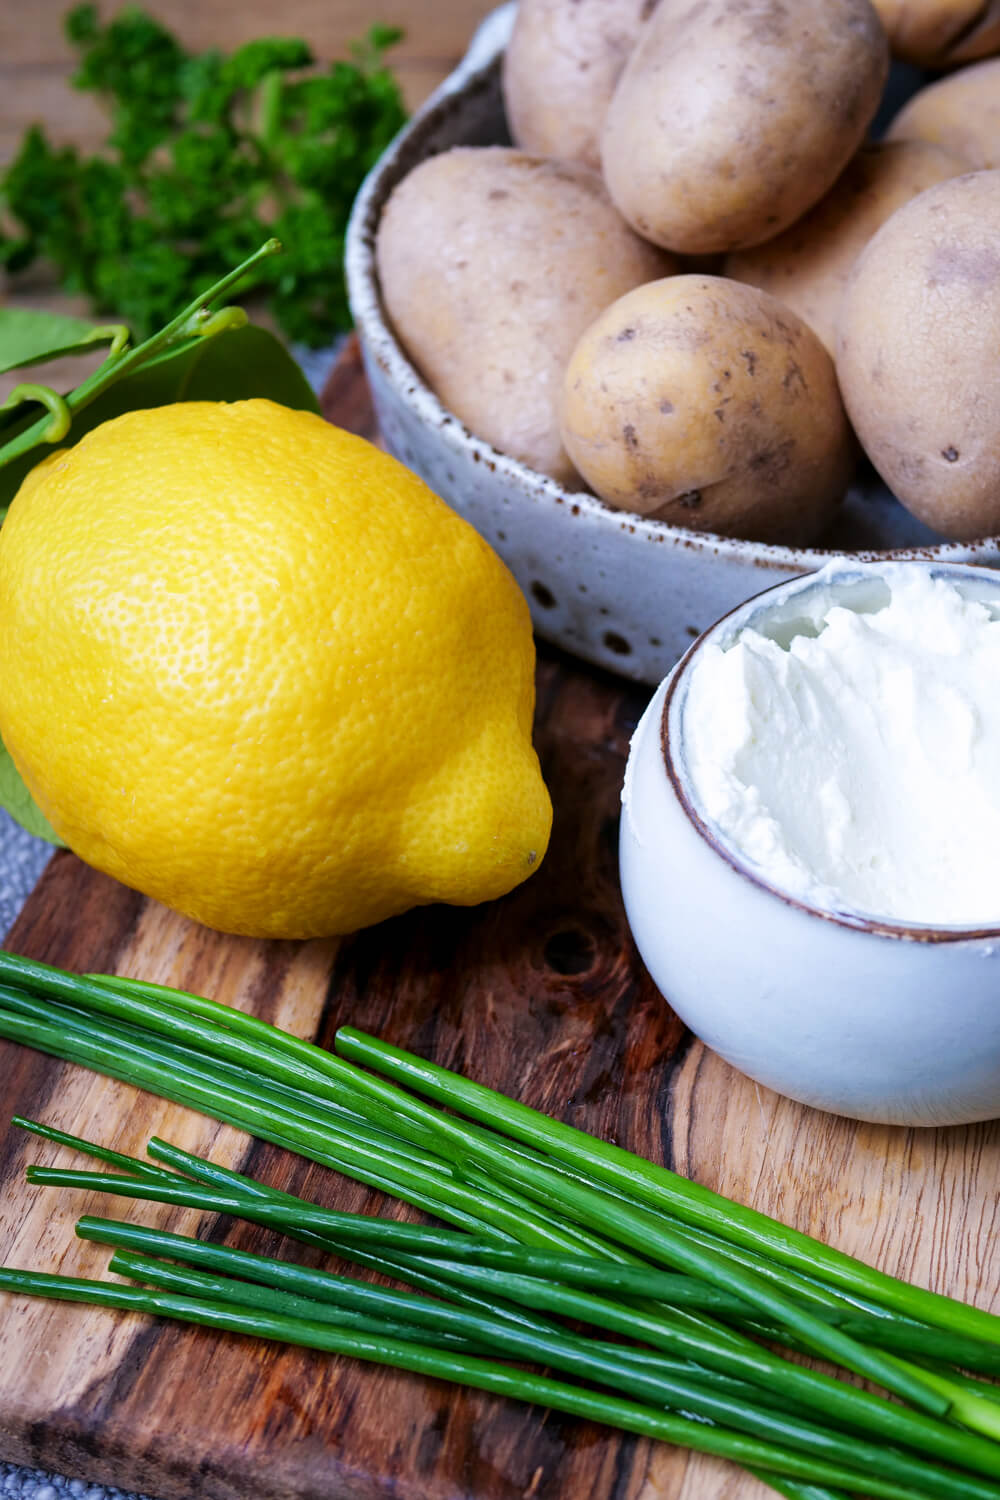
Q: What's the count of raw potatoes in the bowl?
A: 8